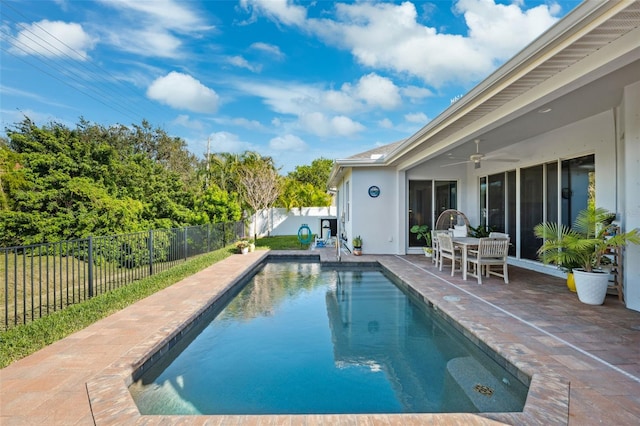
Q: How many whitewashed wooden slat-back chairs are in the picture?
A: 4